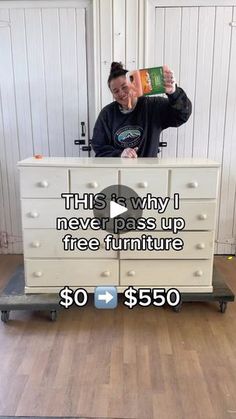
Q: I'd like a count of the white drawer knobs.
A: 12